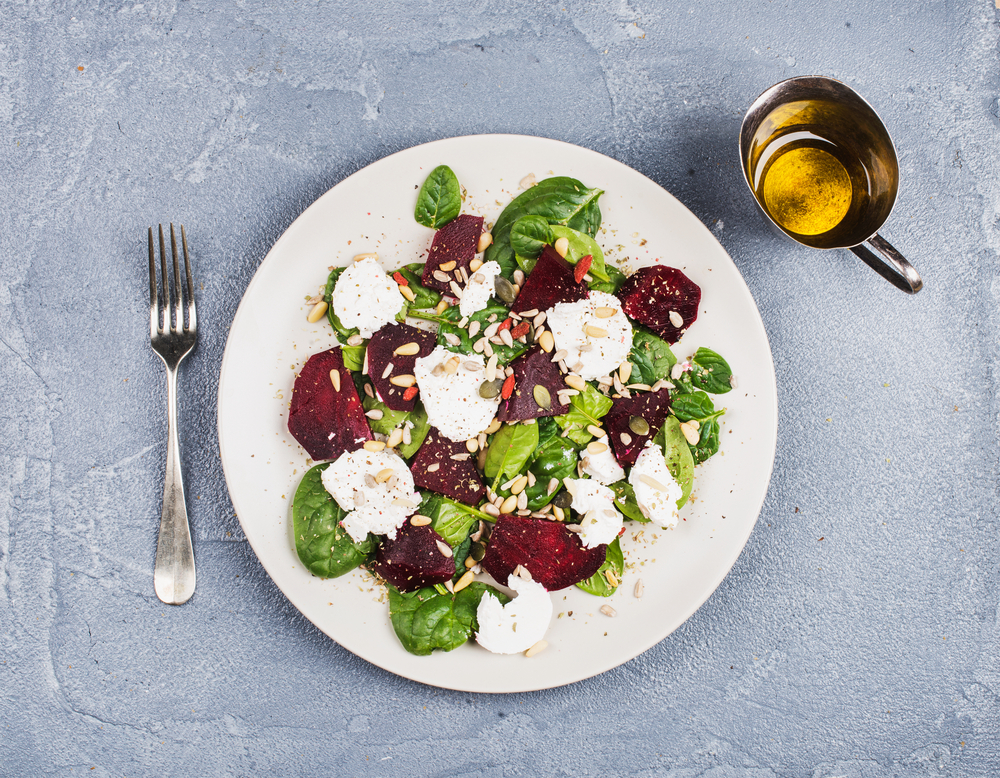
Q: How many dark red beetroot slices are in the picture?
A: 10